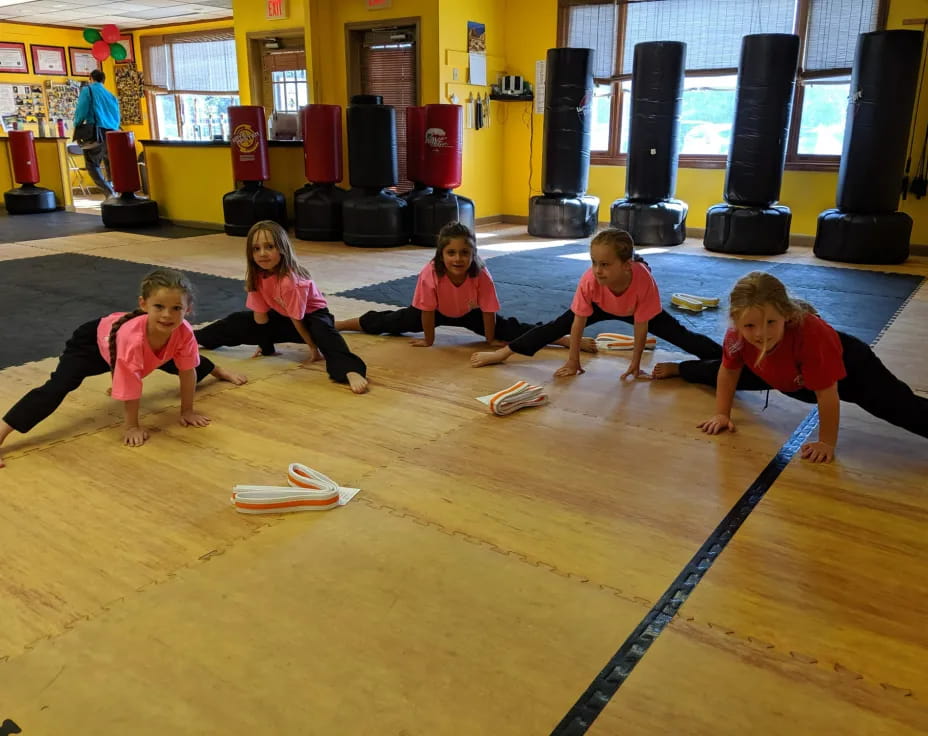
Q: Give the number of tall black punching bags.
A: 4